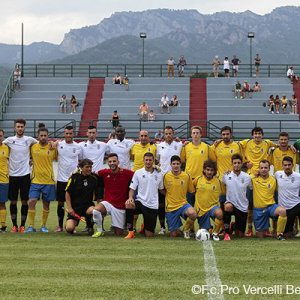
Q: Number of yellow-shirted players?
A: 10